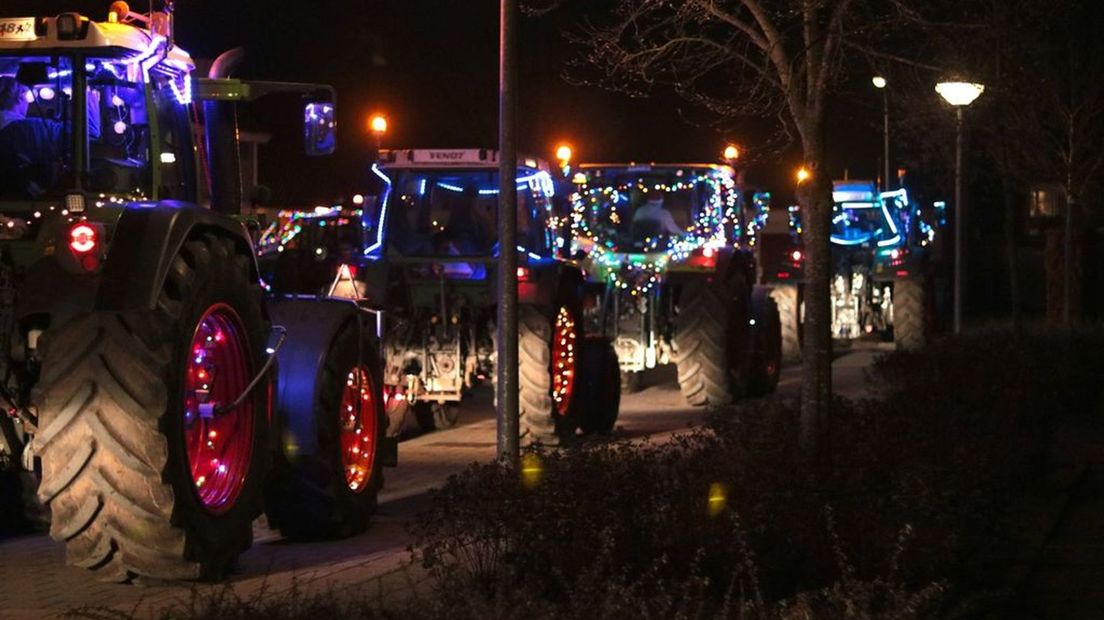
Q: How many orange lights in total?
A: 4